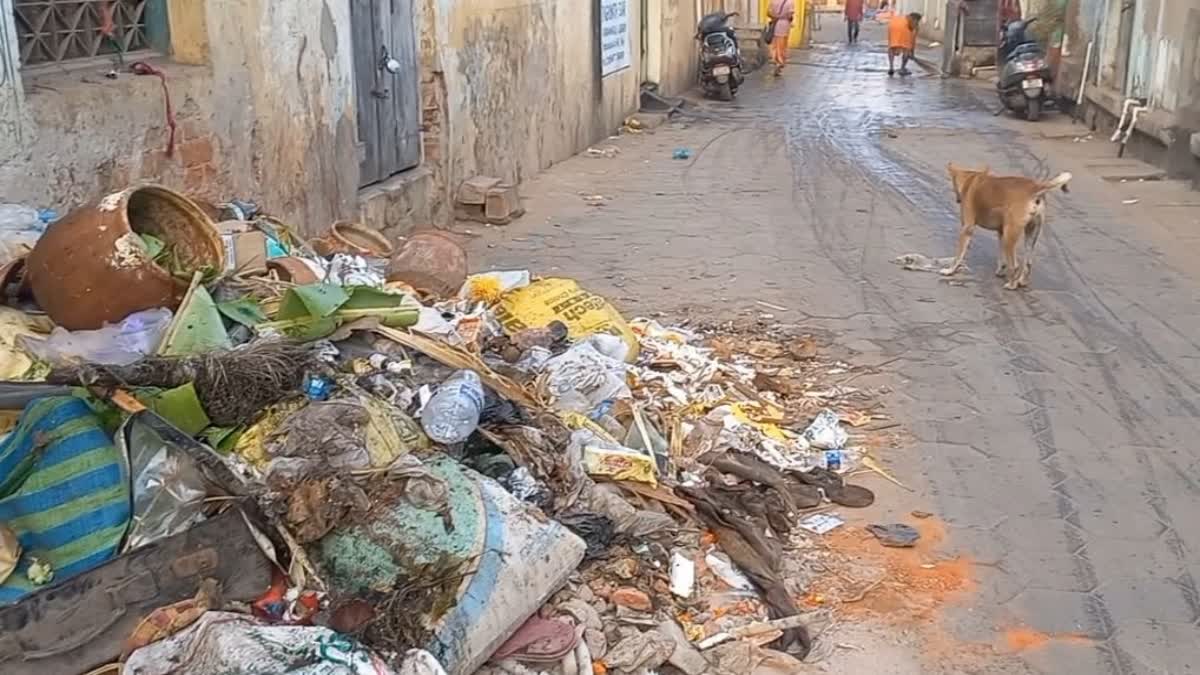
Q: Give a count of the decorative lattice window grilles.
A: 1